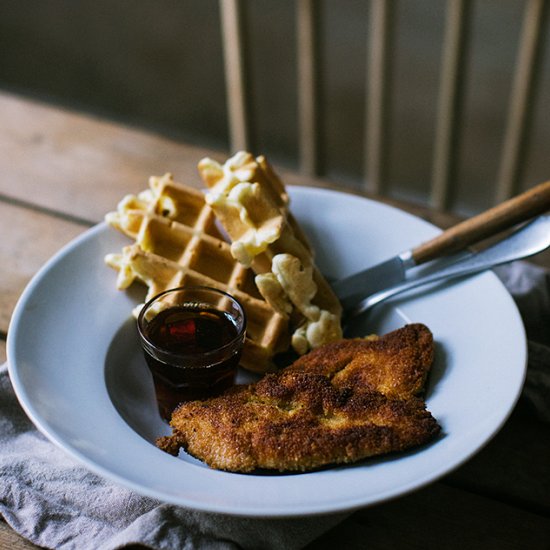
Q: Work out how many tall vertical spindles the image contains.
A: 5